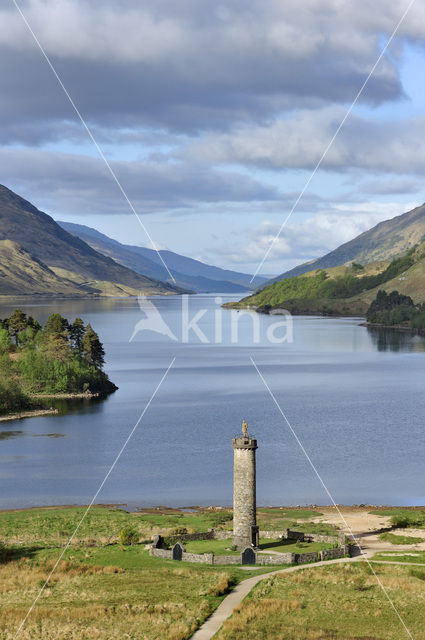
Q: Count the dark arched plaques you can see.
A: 2